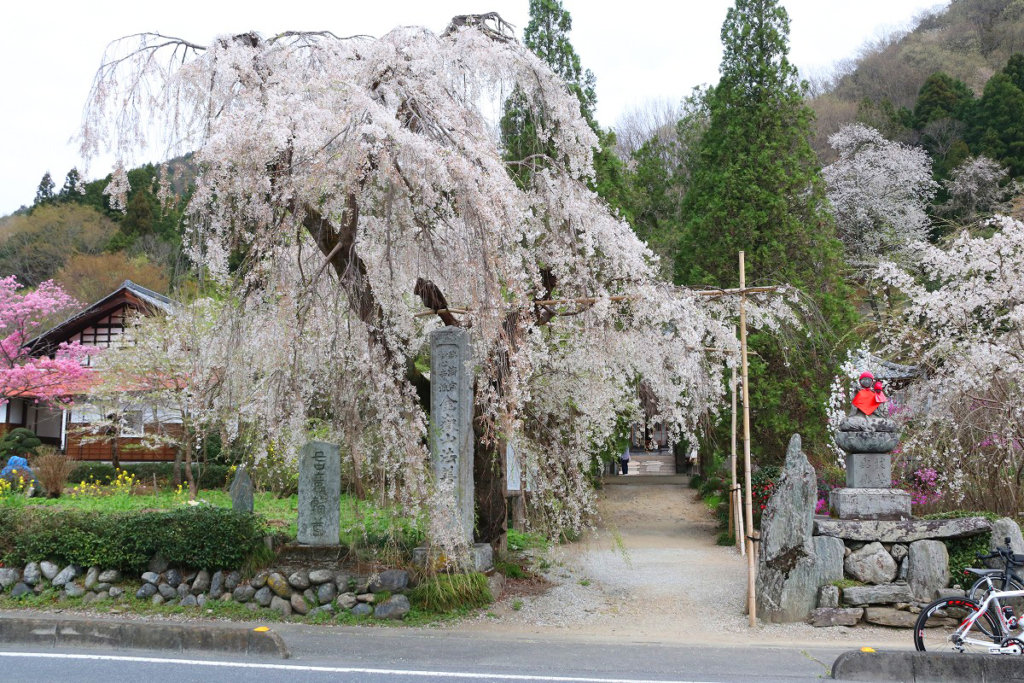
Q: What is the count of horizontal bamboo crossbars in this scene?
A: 2